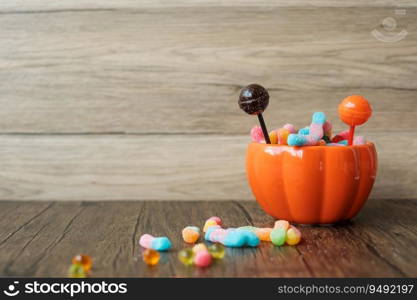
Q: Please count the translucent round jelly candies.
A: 5